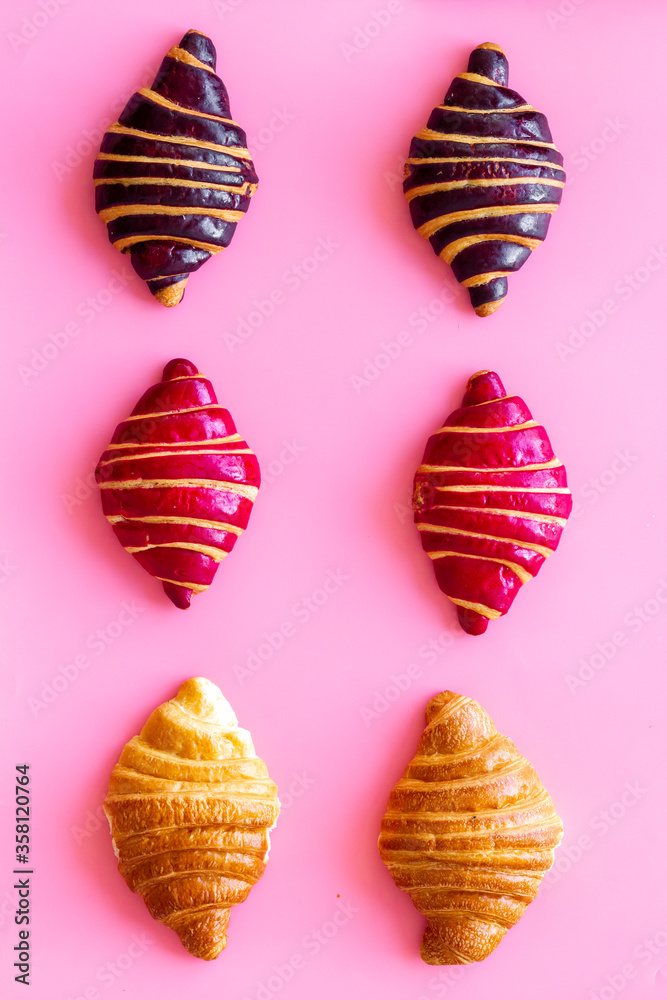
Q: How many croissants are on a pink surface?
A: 6